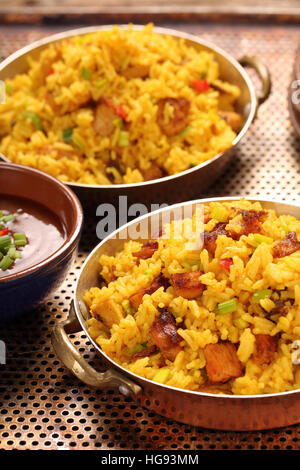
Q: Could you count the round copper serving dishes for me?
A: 2